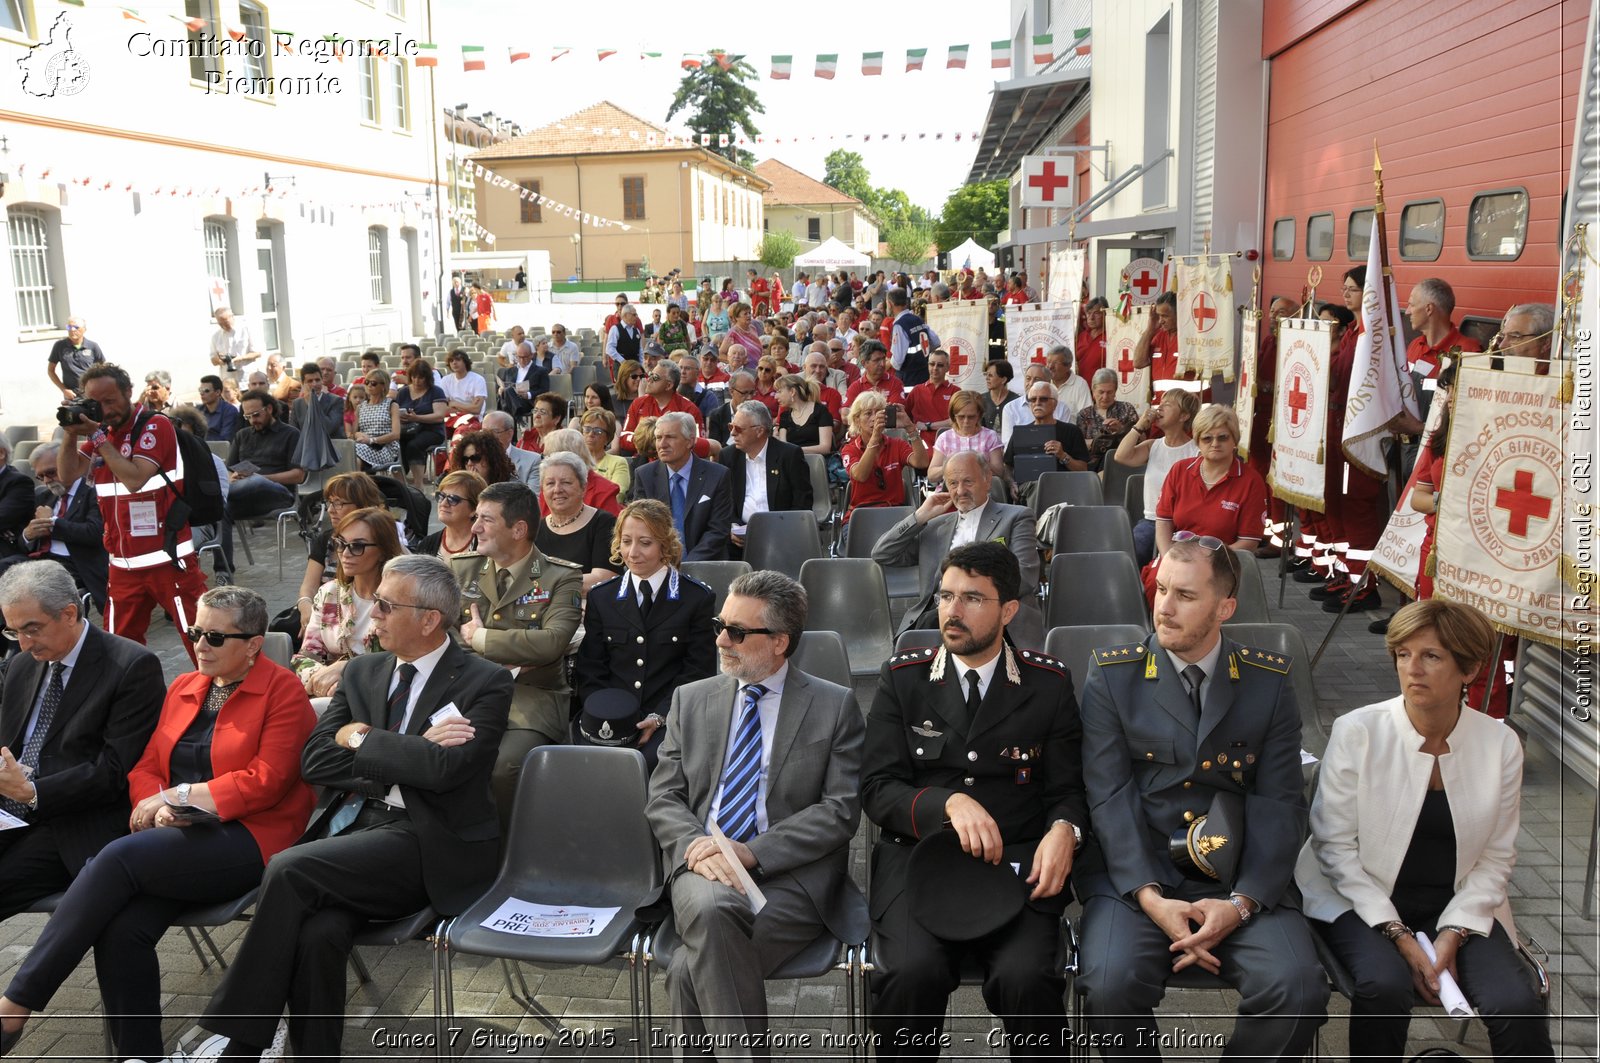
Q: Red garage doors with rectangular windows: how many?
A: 1